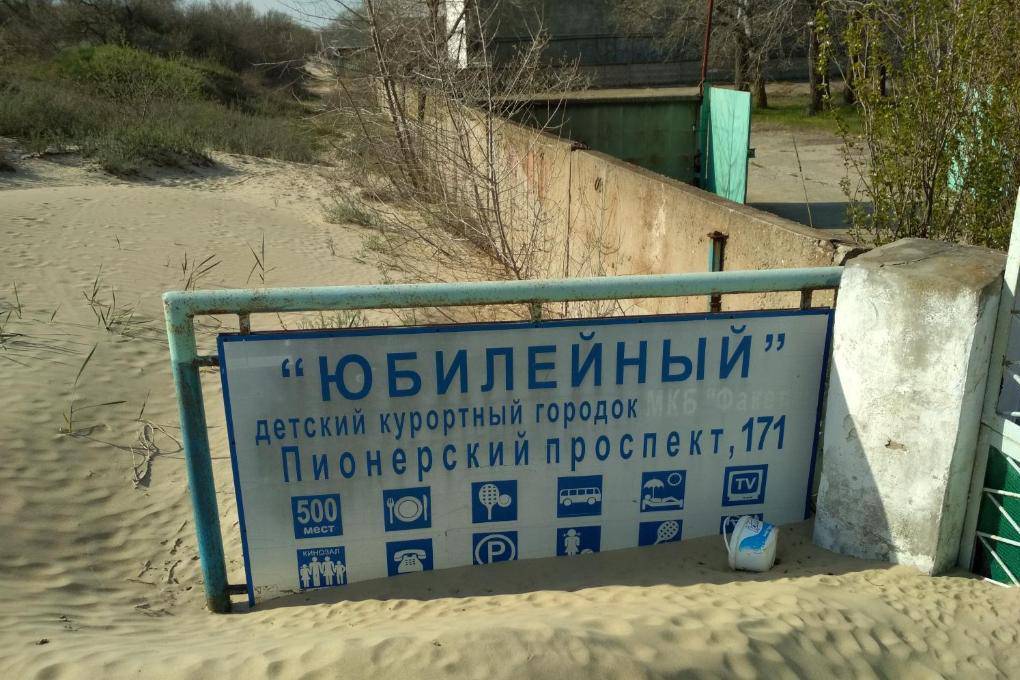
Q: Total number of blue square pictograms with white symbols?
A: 12